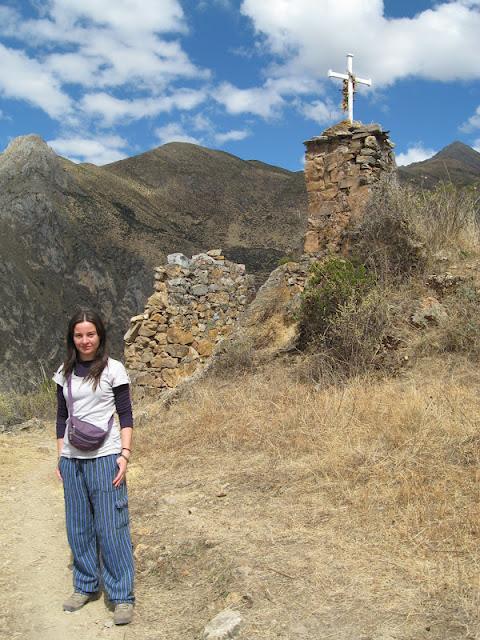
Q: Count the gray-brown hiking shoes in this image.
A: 2